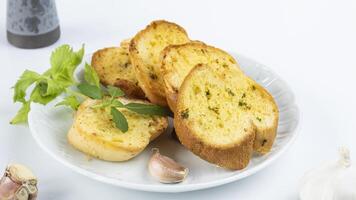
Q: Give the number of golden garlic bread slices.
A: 5